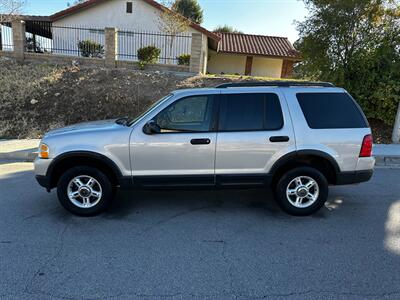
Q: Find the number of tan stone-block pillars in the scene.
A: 3